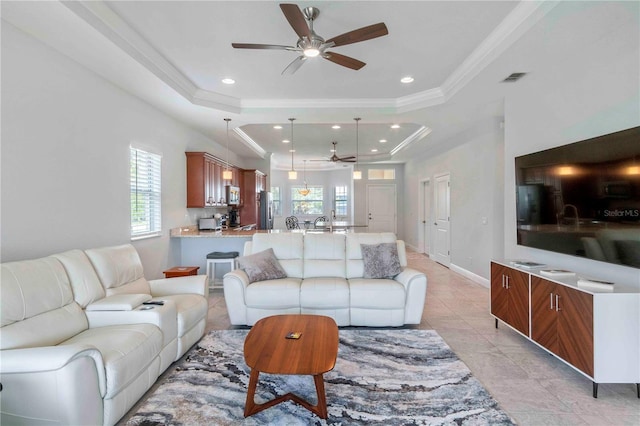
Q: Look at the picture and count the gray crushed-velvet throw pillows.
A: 2